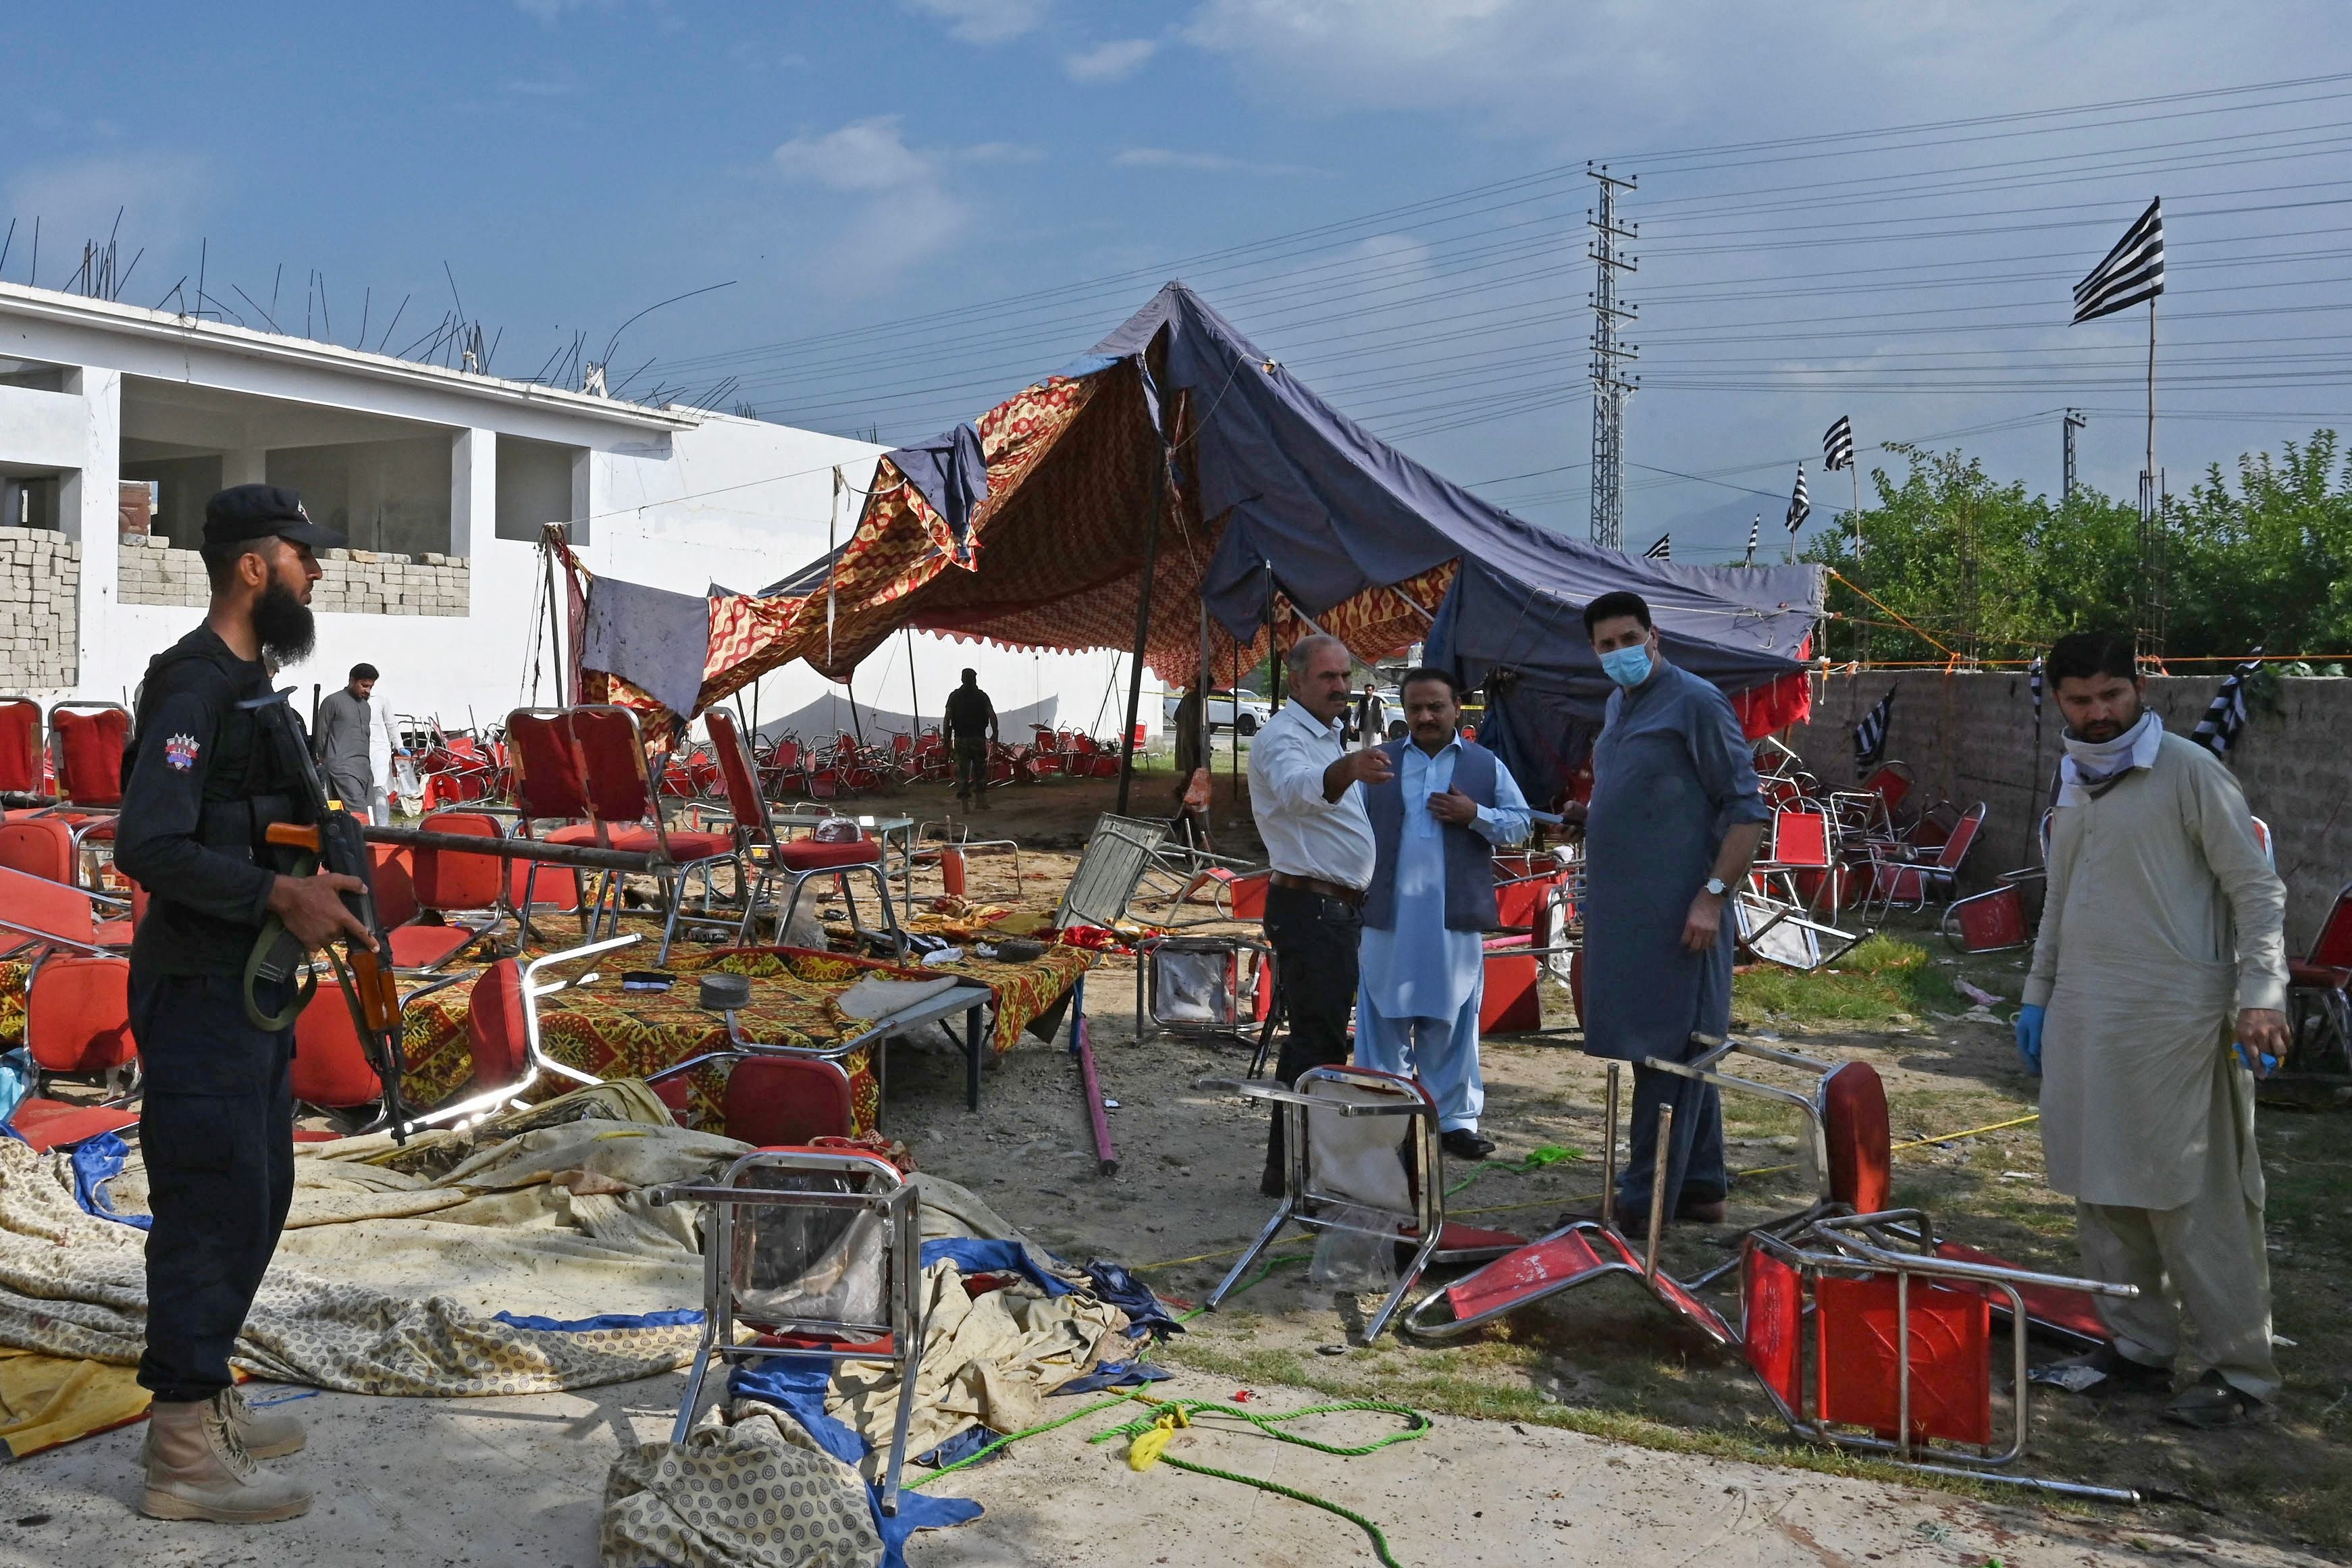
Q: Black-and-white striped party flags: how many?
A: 8